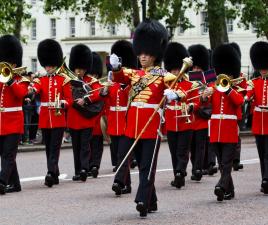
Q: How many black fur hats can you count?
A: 11